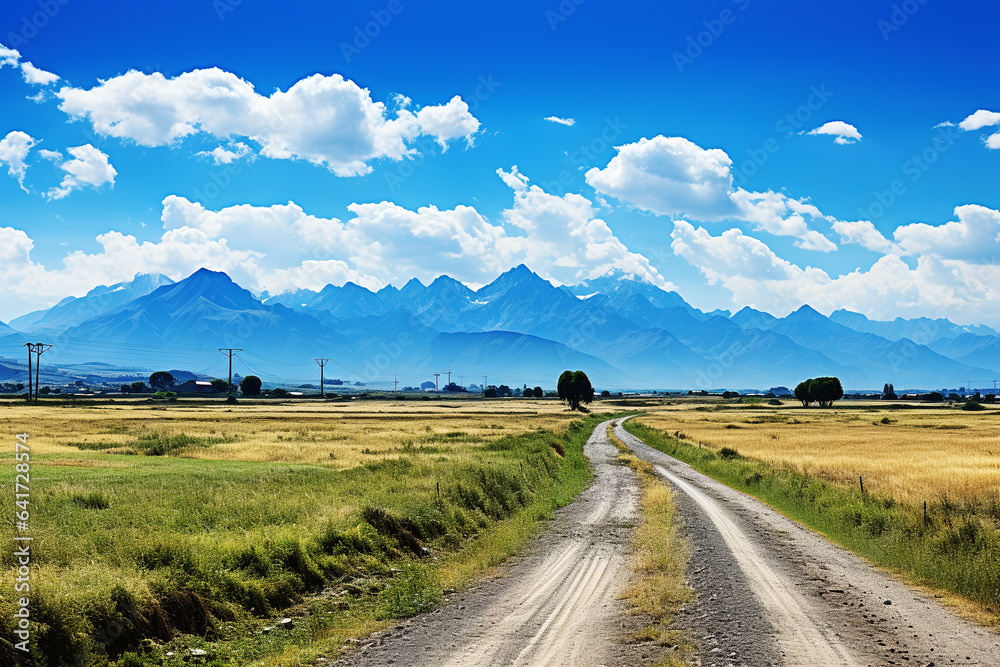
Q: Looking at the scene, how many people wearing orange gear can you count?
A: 0